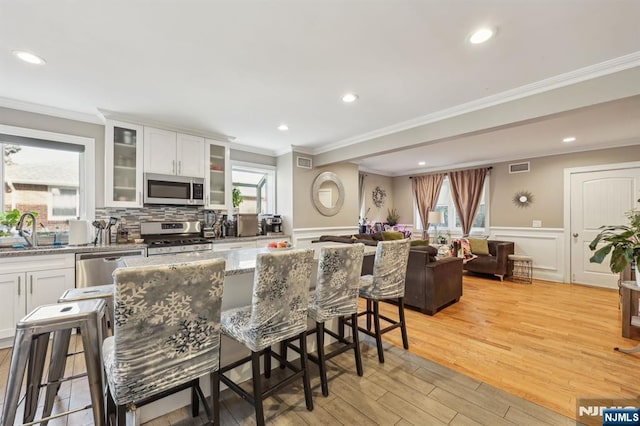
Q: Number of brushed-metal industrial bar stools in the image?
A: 2